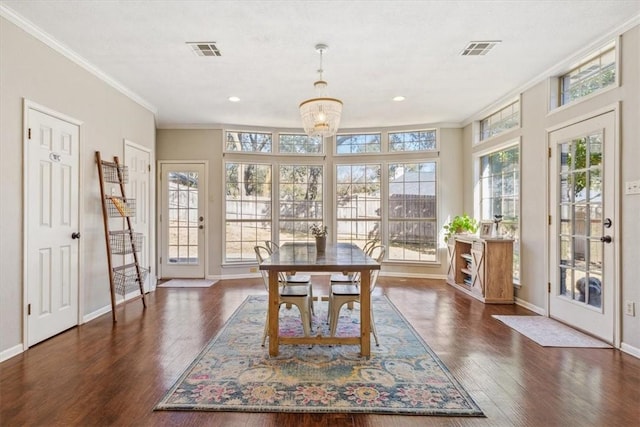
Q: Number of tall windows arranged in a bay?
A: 4